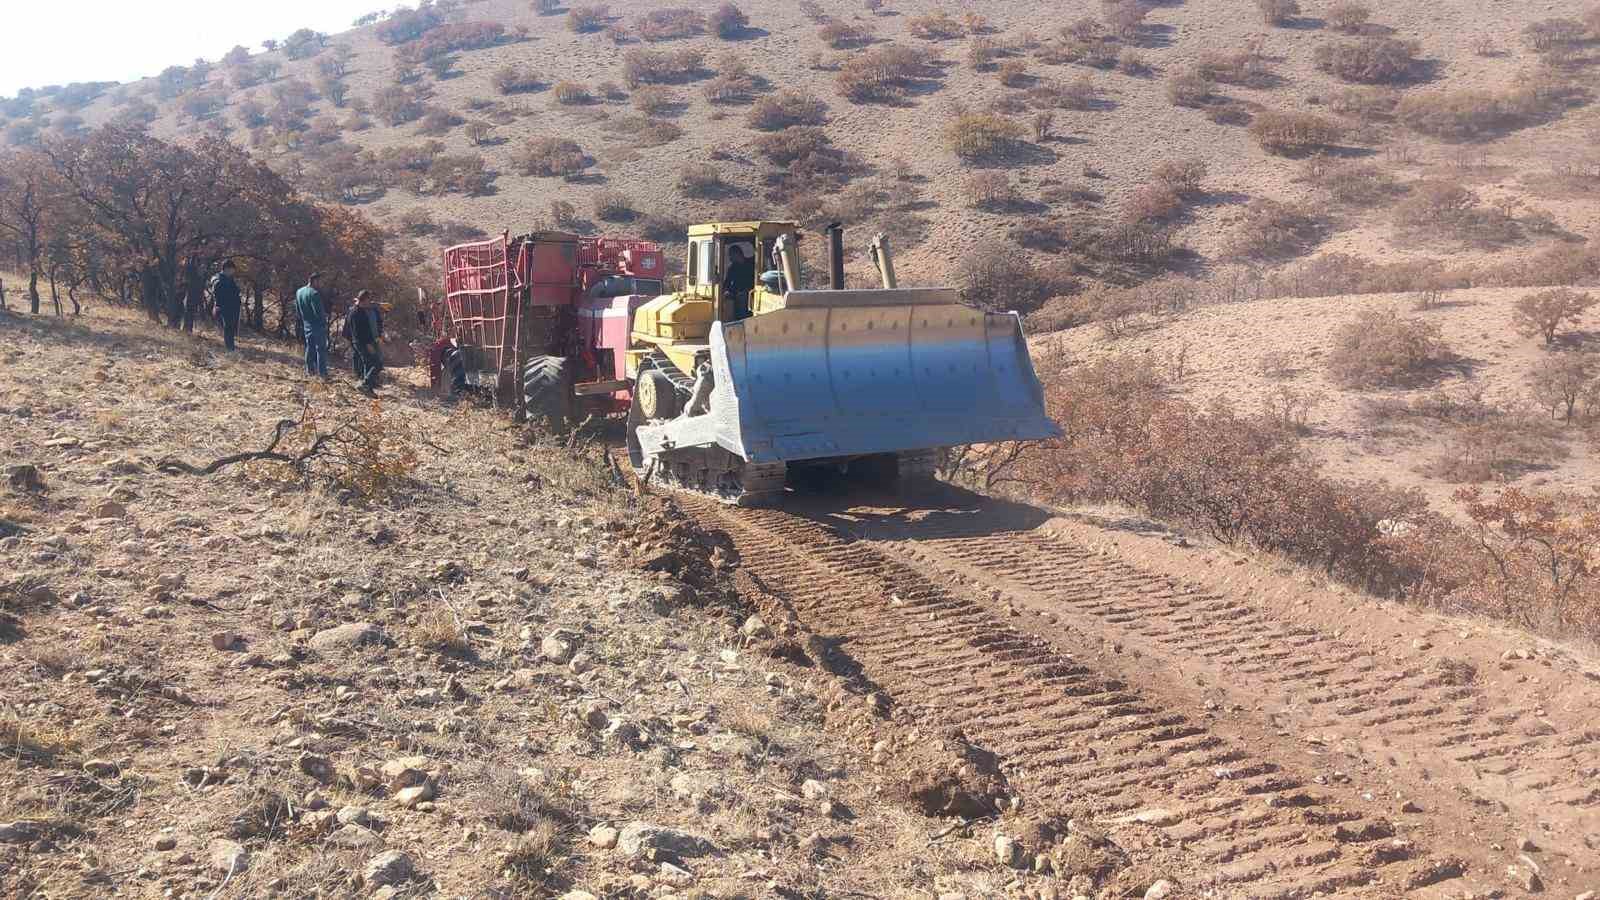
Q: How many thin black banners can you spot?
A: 0